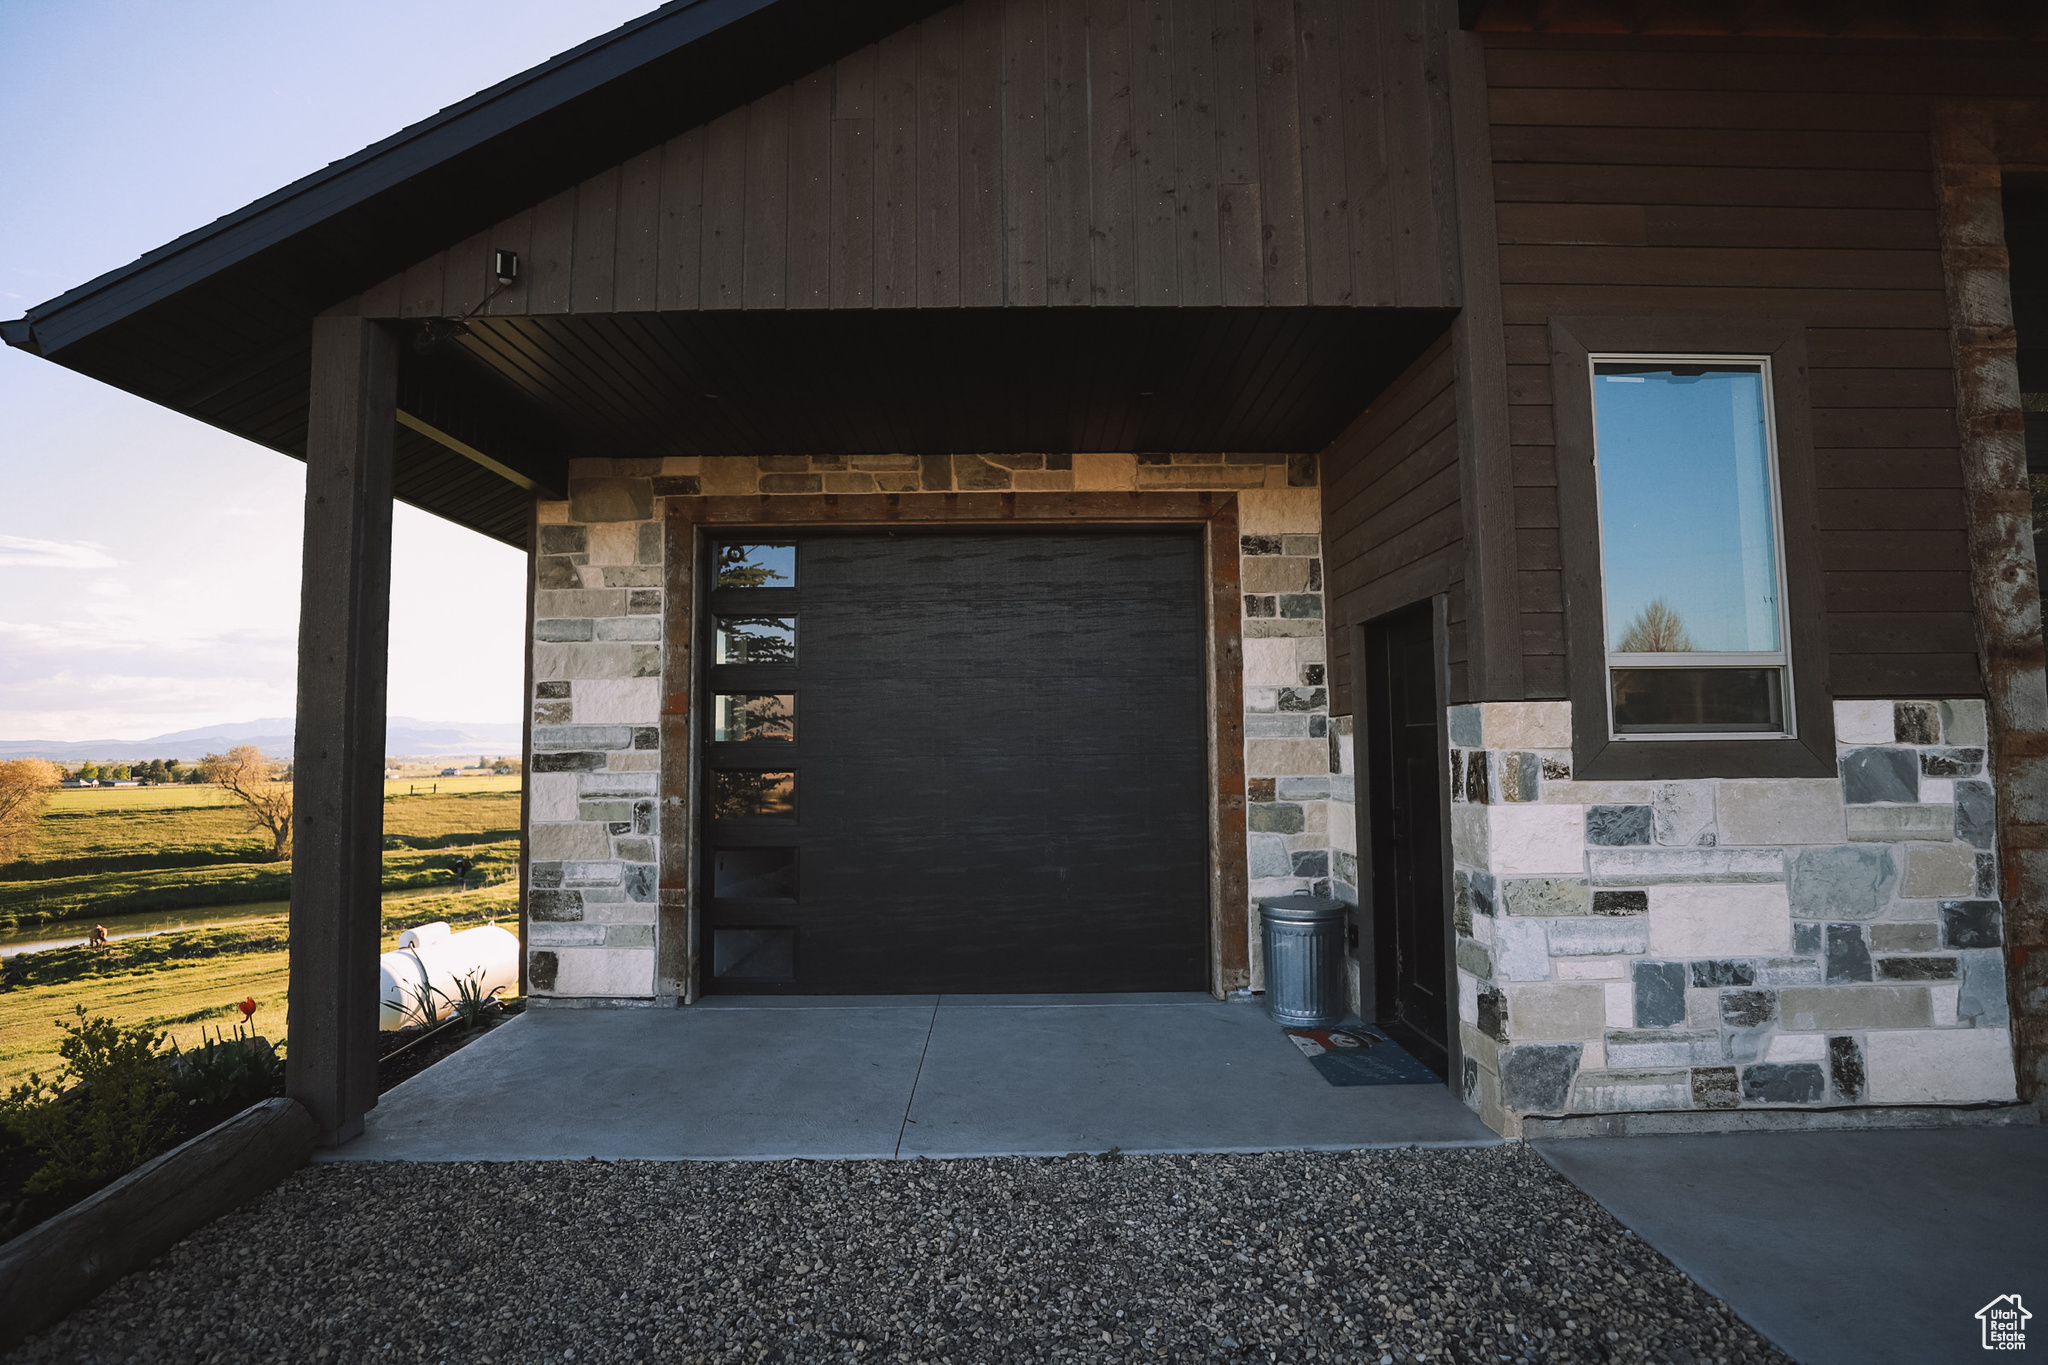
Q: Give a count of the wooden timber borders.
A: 1